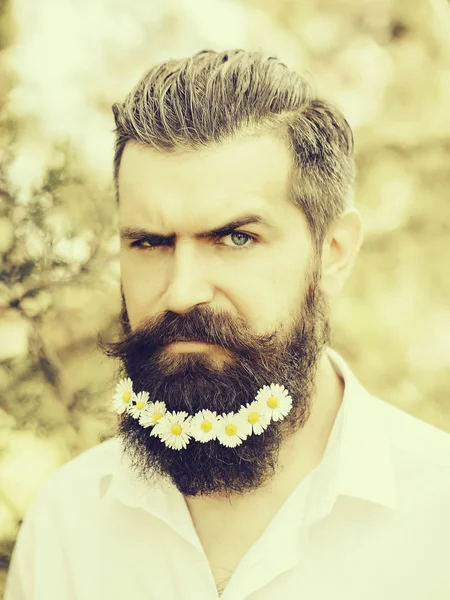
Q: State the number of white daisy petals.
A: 8